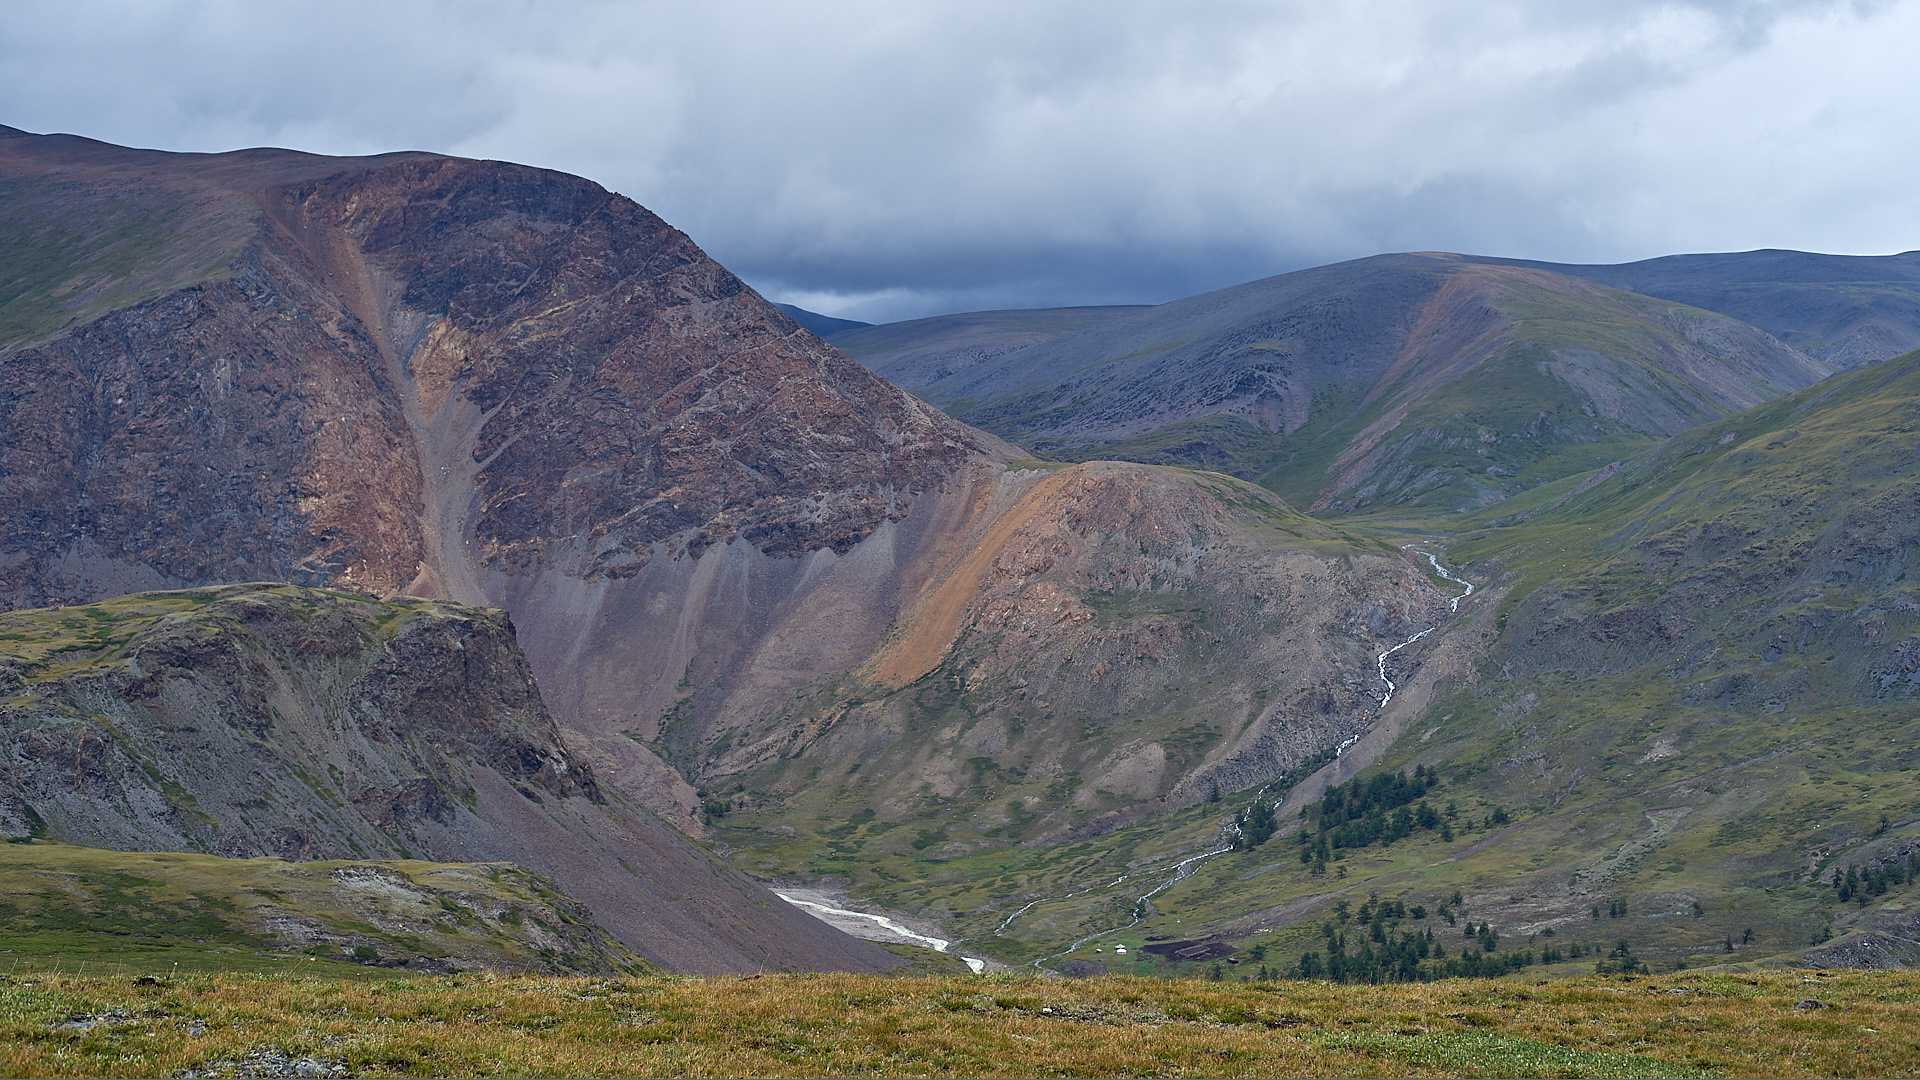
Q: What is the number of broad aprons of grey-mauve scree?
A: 2